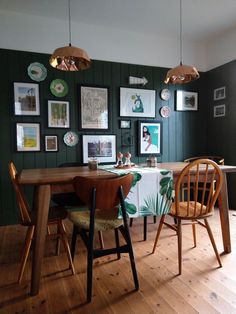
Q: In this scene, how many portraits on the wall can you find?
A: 12